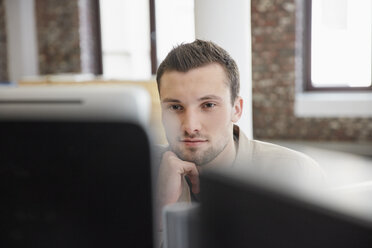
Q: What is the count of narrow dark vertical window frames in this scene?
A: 3